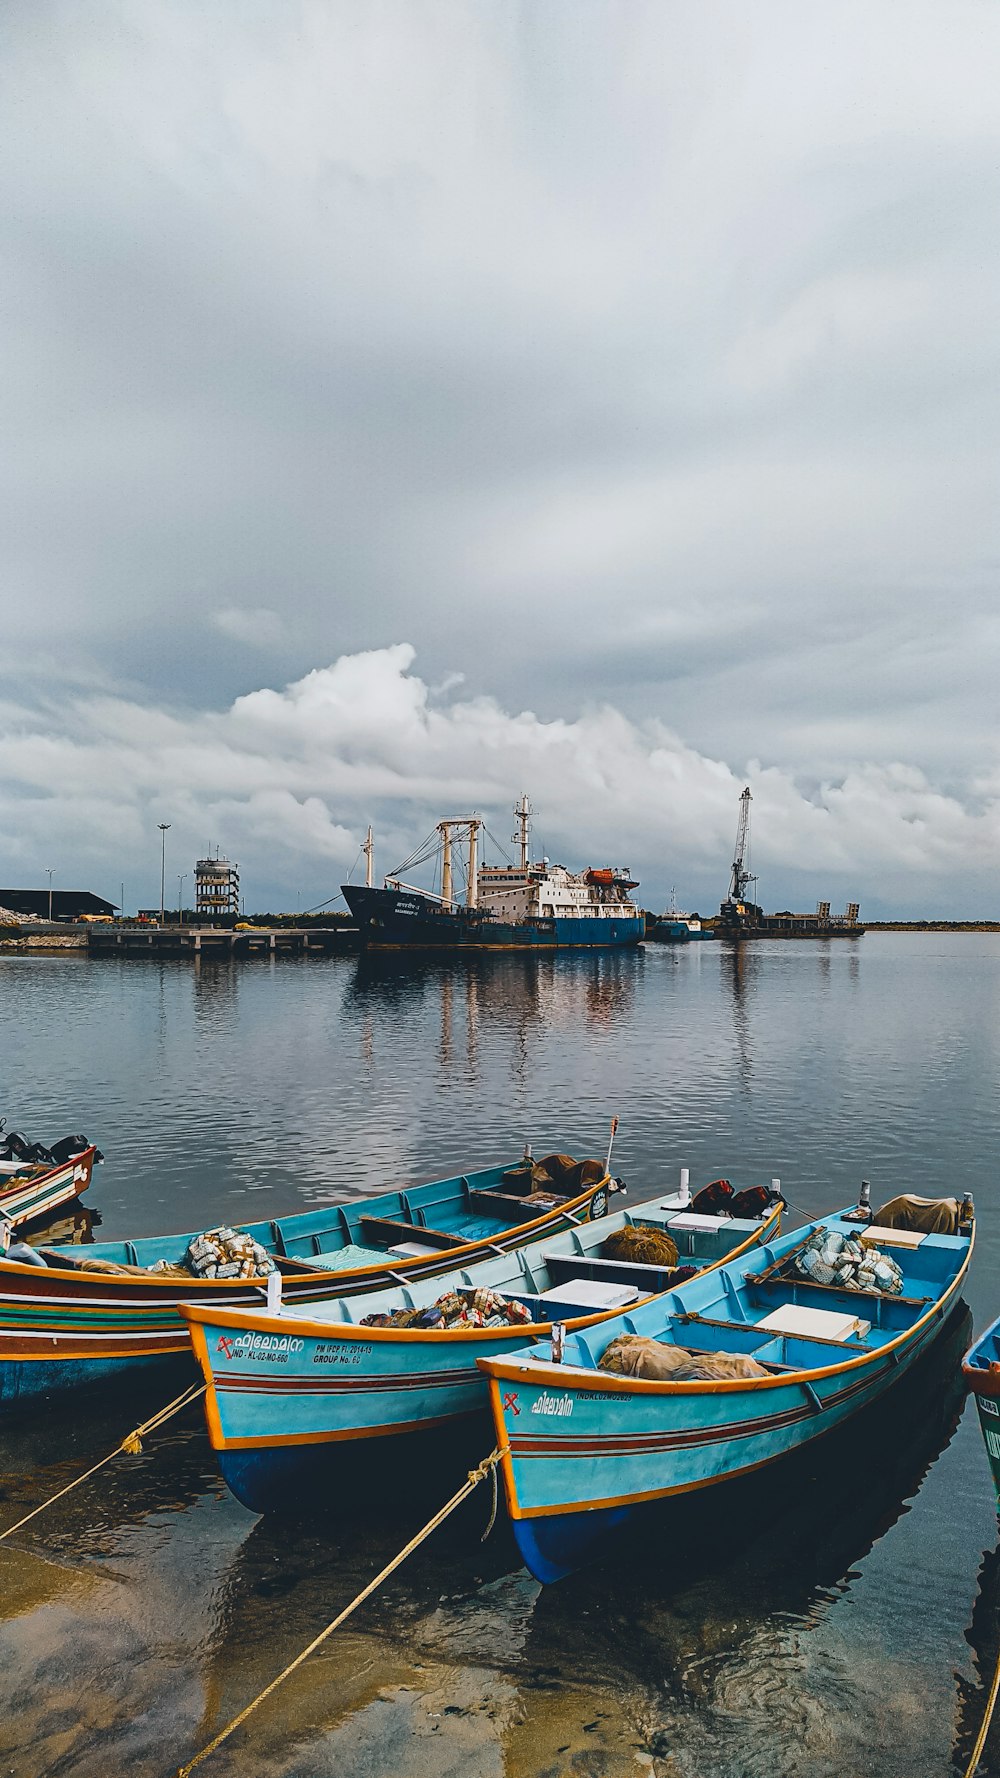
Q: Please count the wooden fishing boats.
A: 5